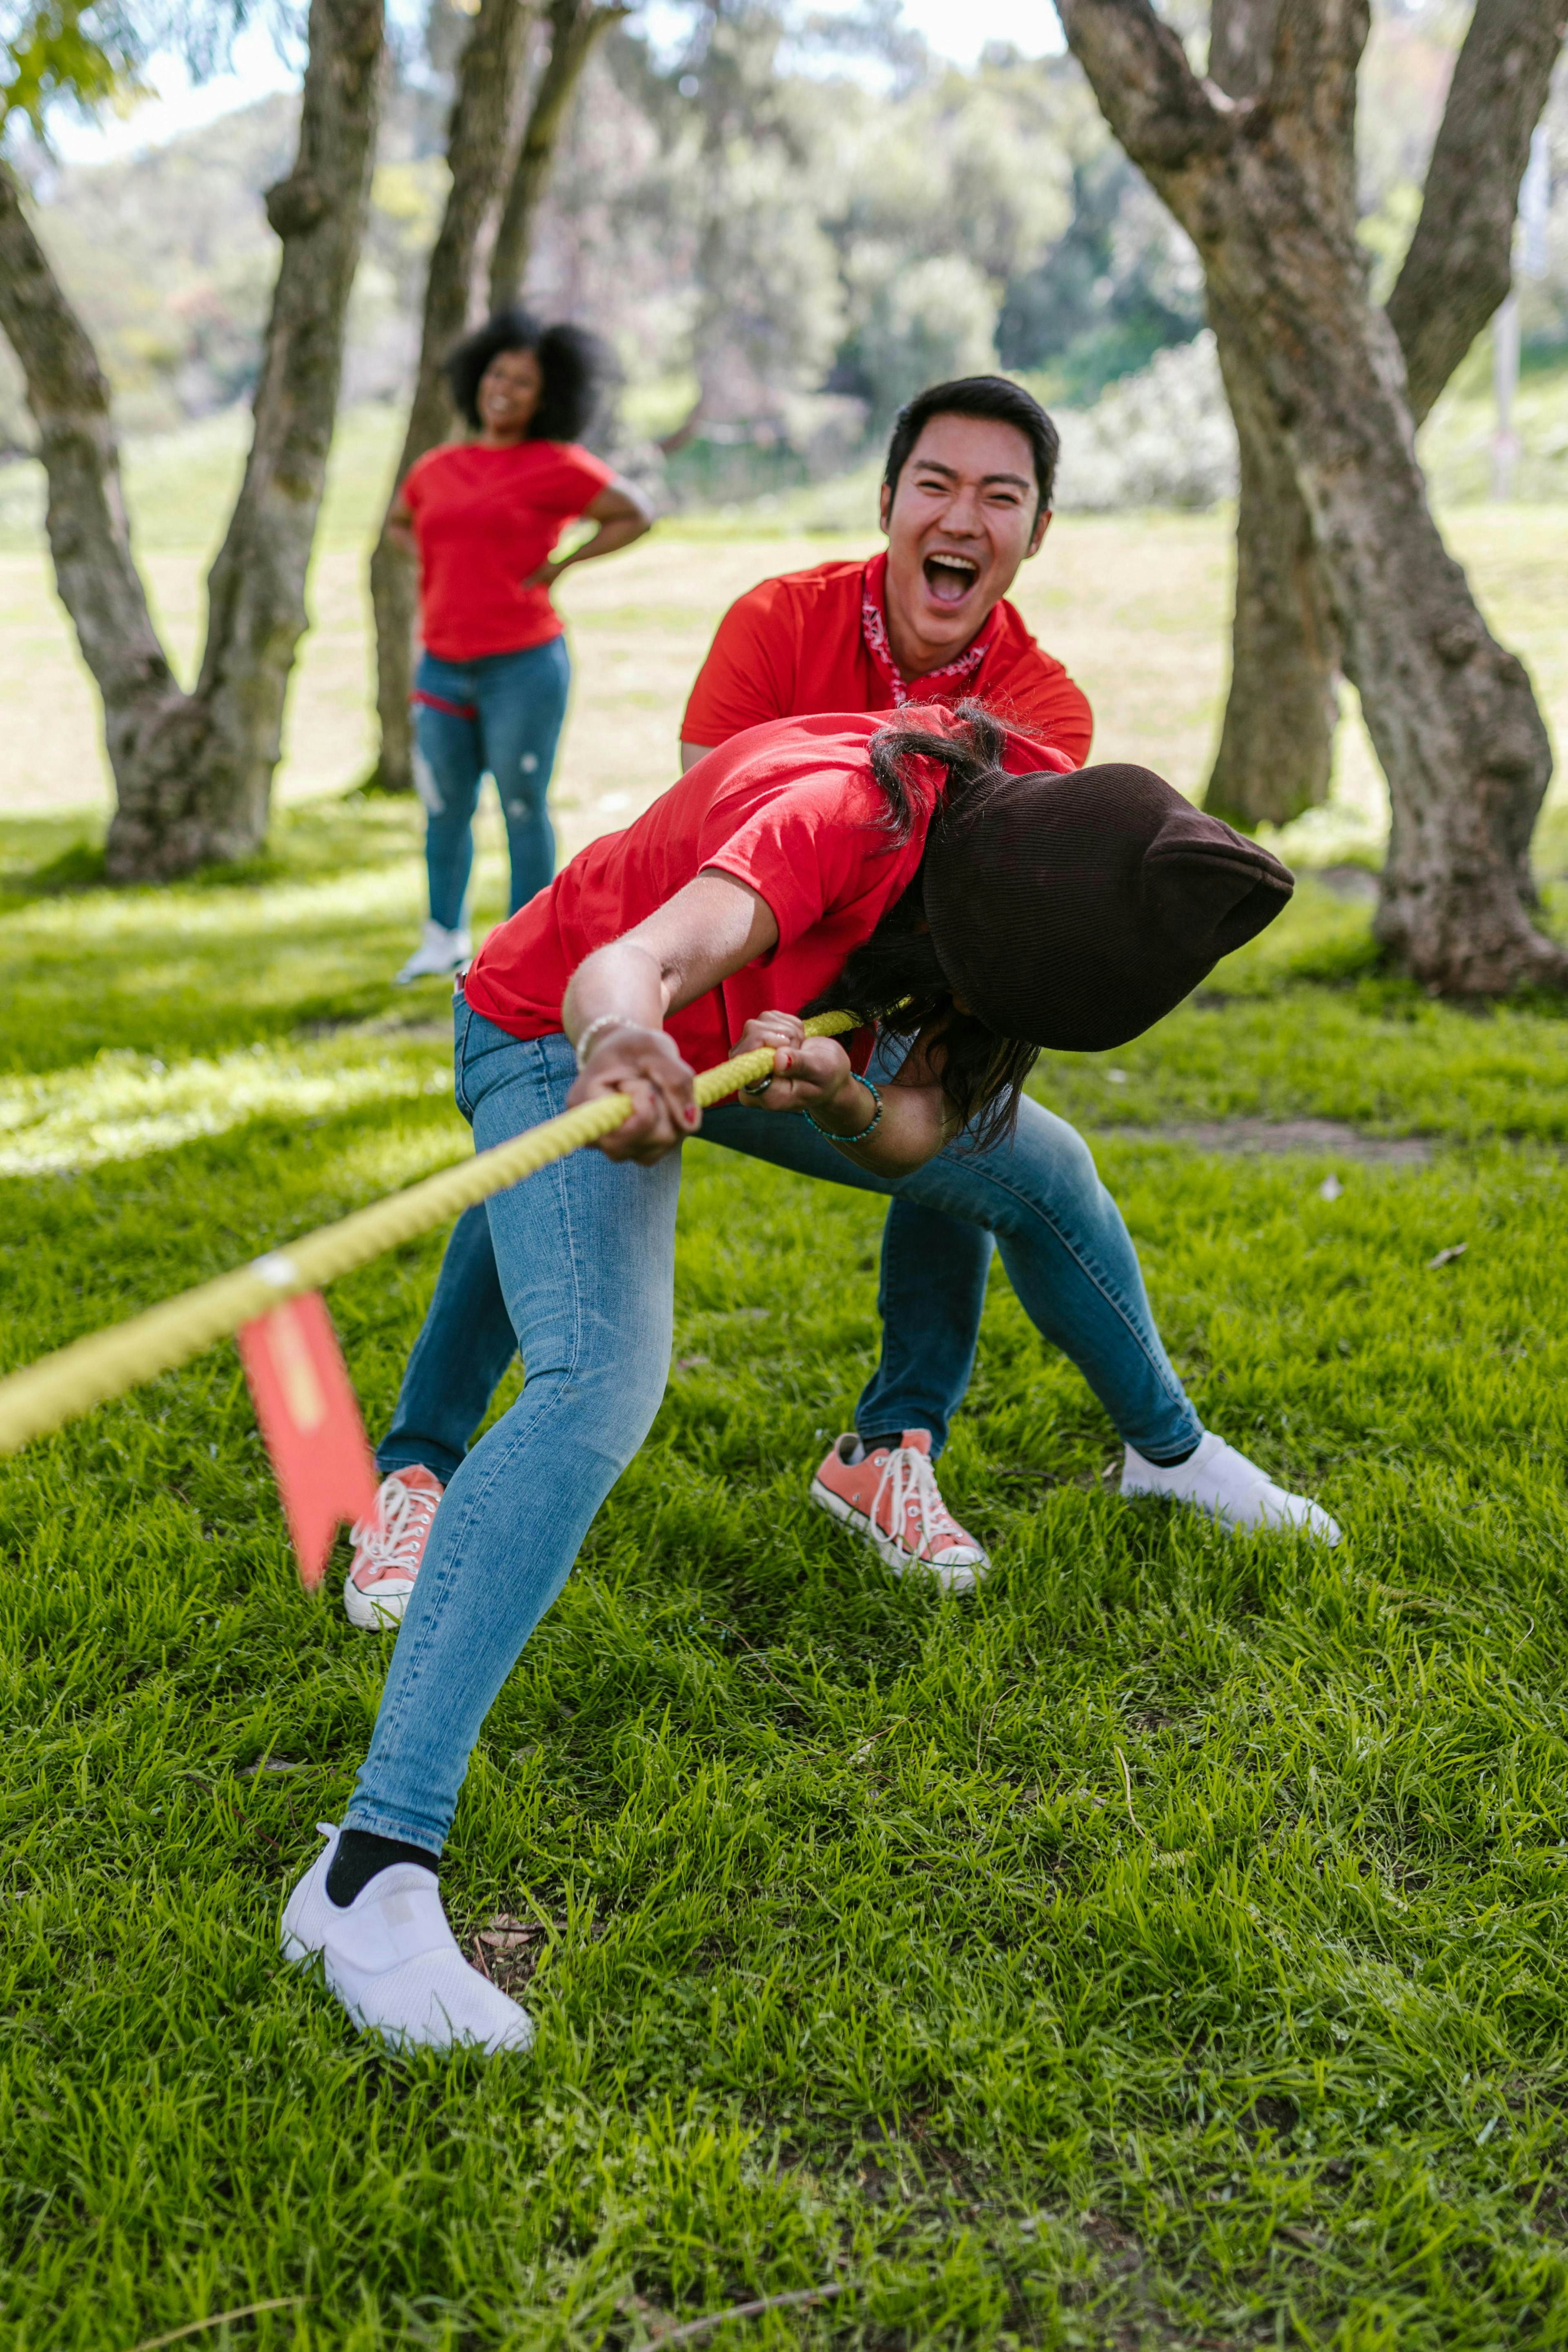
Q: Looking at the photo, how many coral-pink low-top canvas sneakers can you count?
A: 2